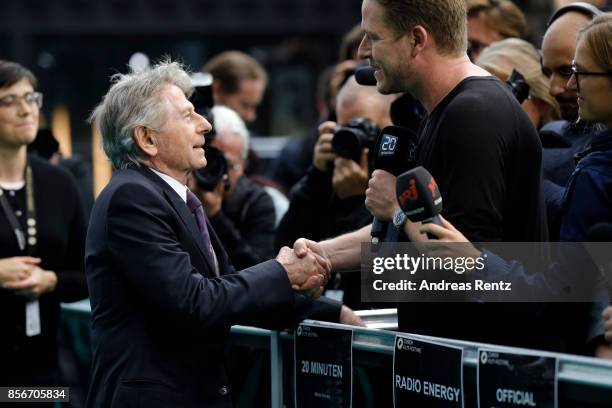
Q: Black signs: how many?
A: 3